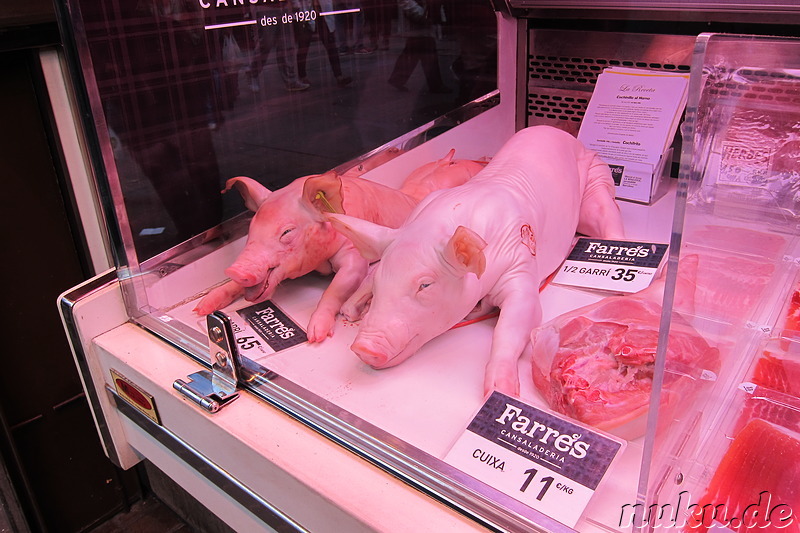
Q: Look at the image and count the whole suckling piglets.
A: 2